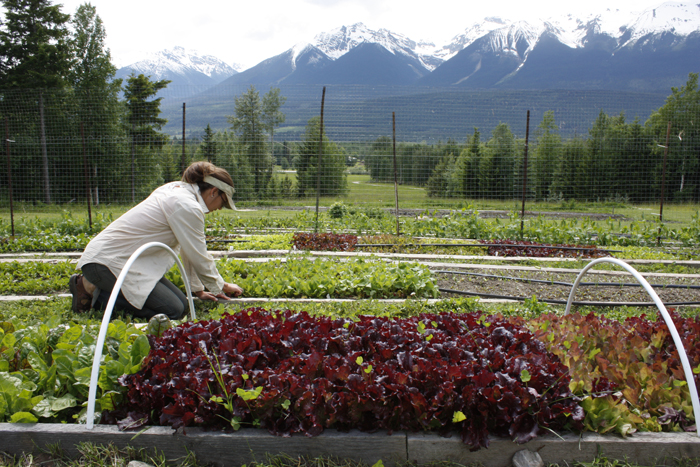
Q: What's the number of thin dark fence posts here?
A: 7